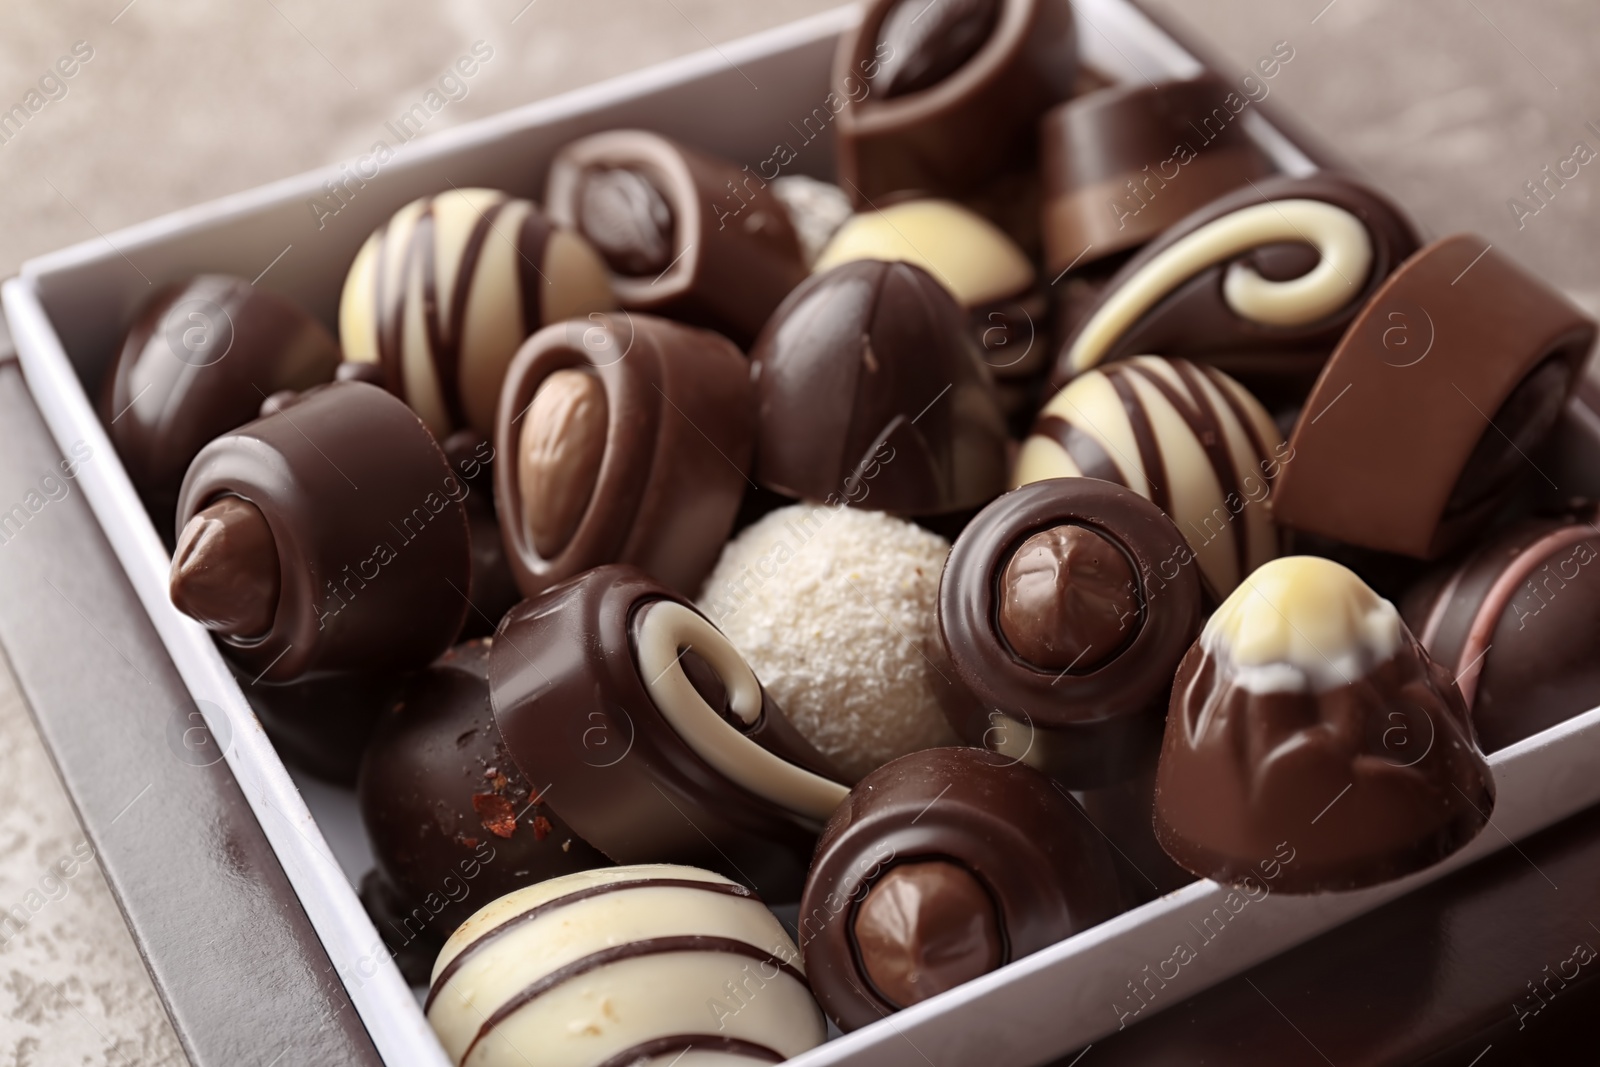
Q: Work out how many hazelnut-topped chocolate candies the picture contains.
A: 3